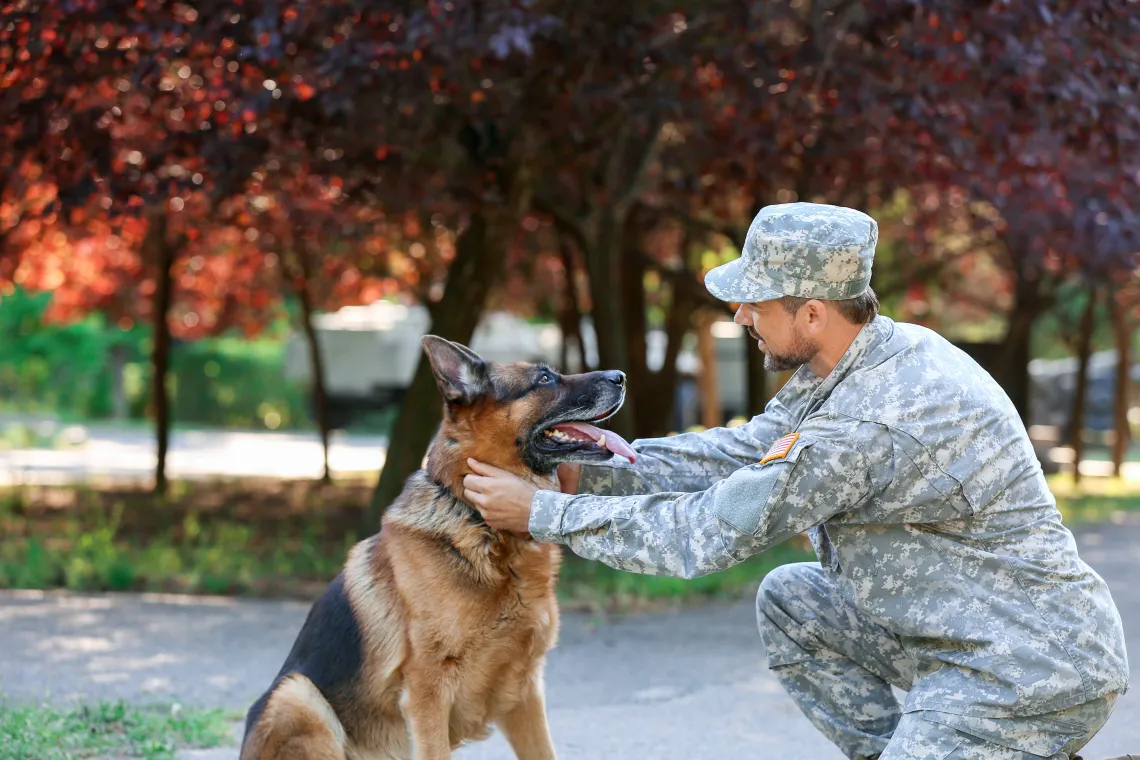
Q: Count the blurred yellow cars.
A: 0